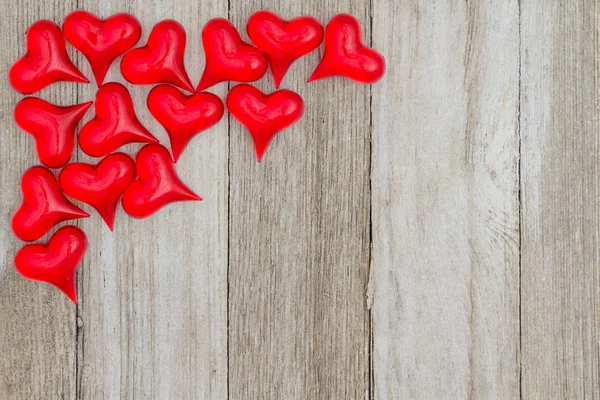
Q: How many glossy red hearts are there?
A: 14